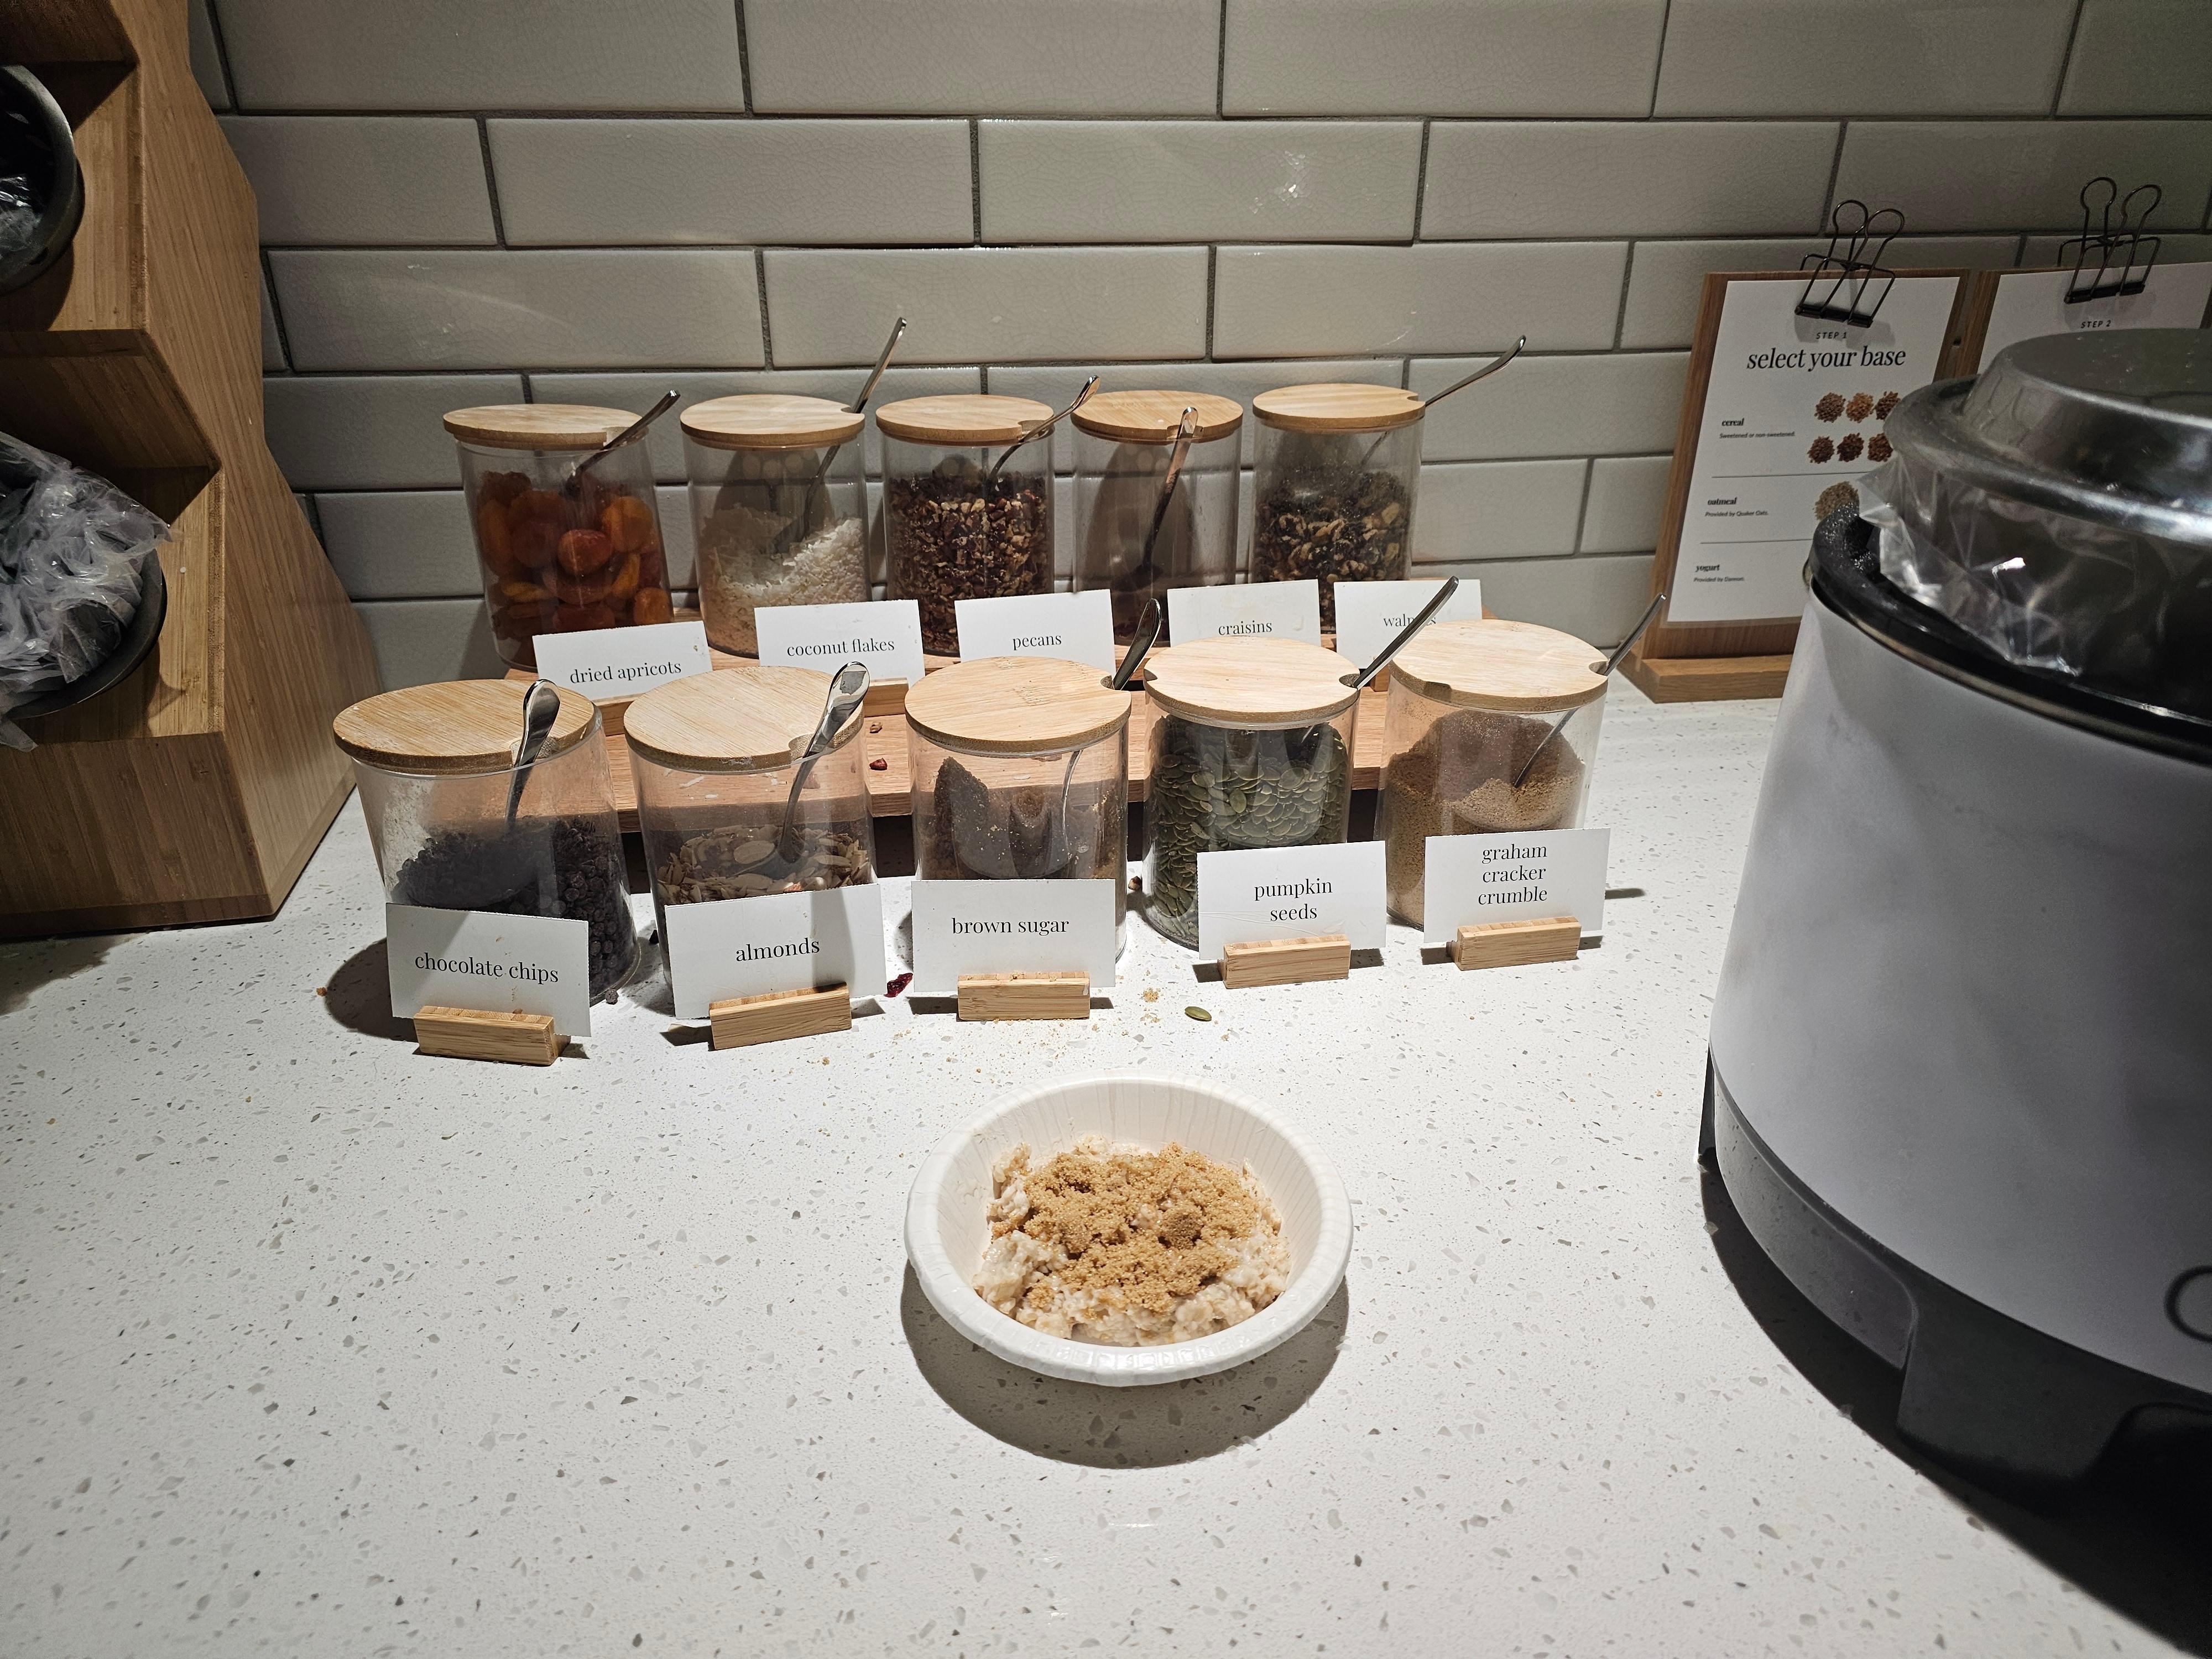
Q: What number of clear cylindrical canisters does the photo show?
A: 10